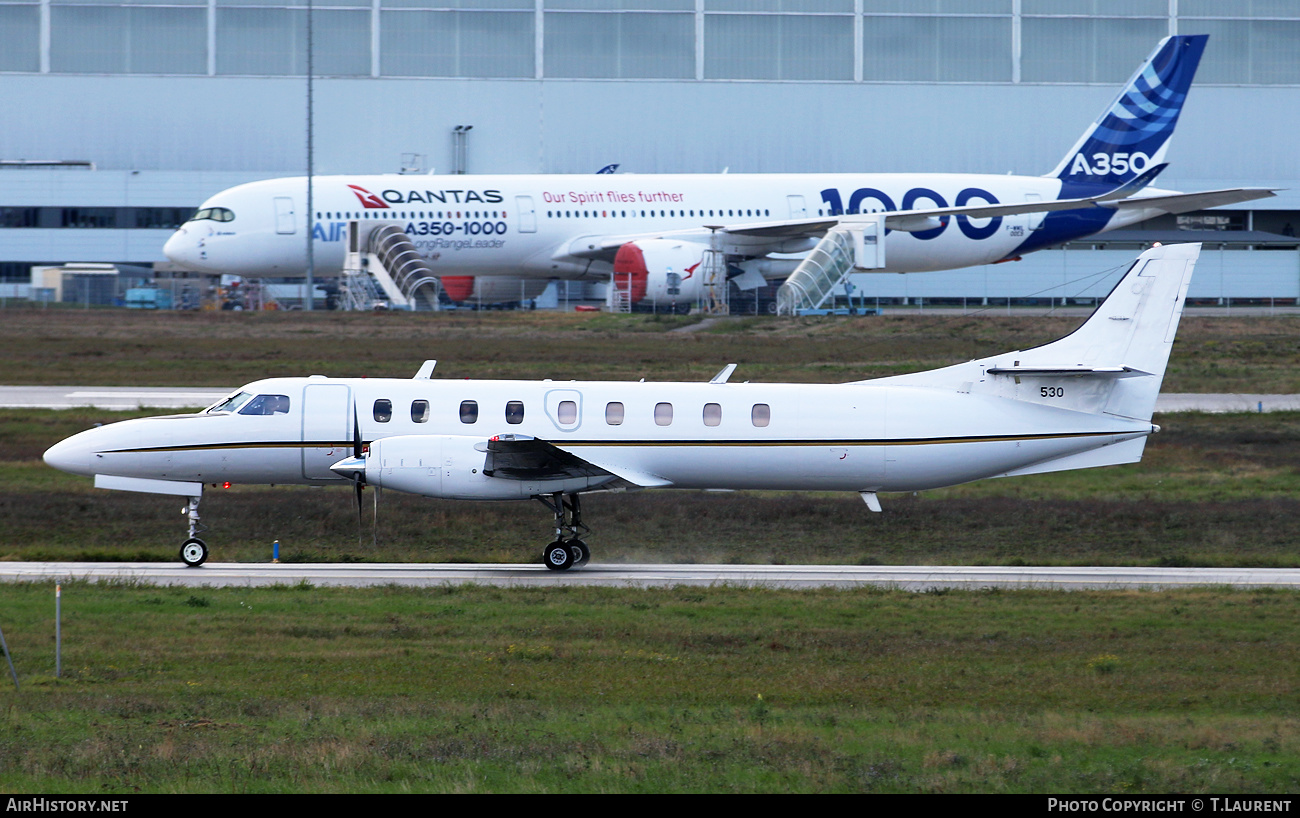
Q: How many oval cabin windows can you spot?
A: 9